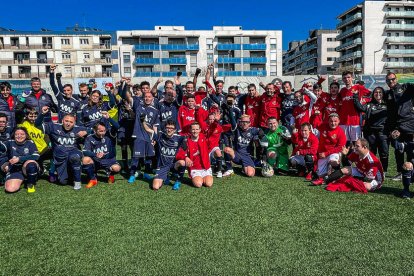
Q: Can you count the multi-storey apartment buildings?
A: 4